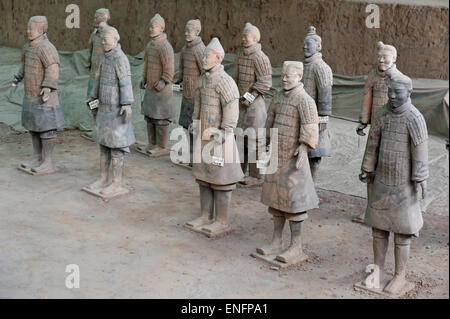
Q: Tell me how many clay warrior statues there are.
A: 11